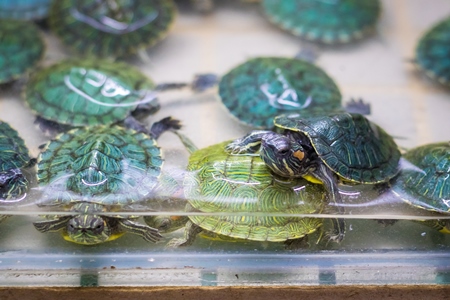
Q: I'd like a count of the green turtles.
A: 12